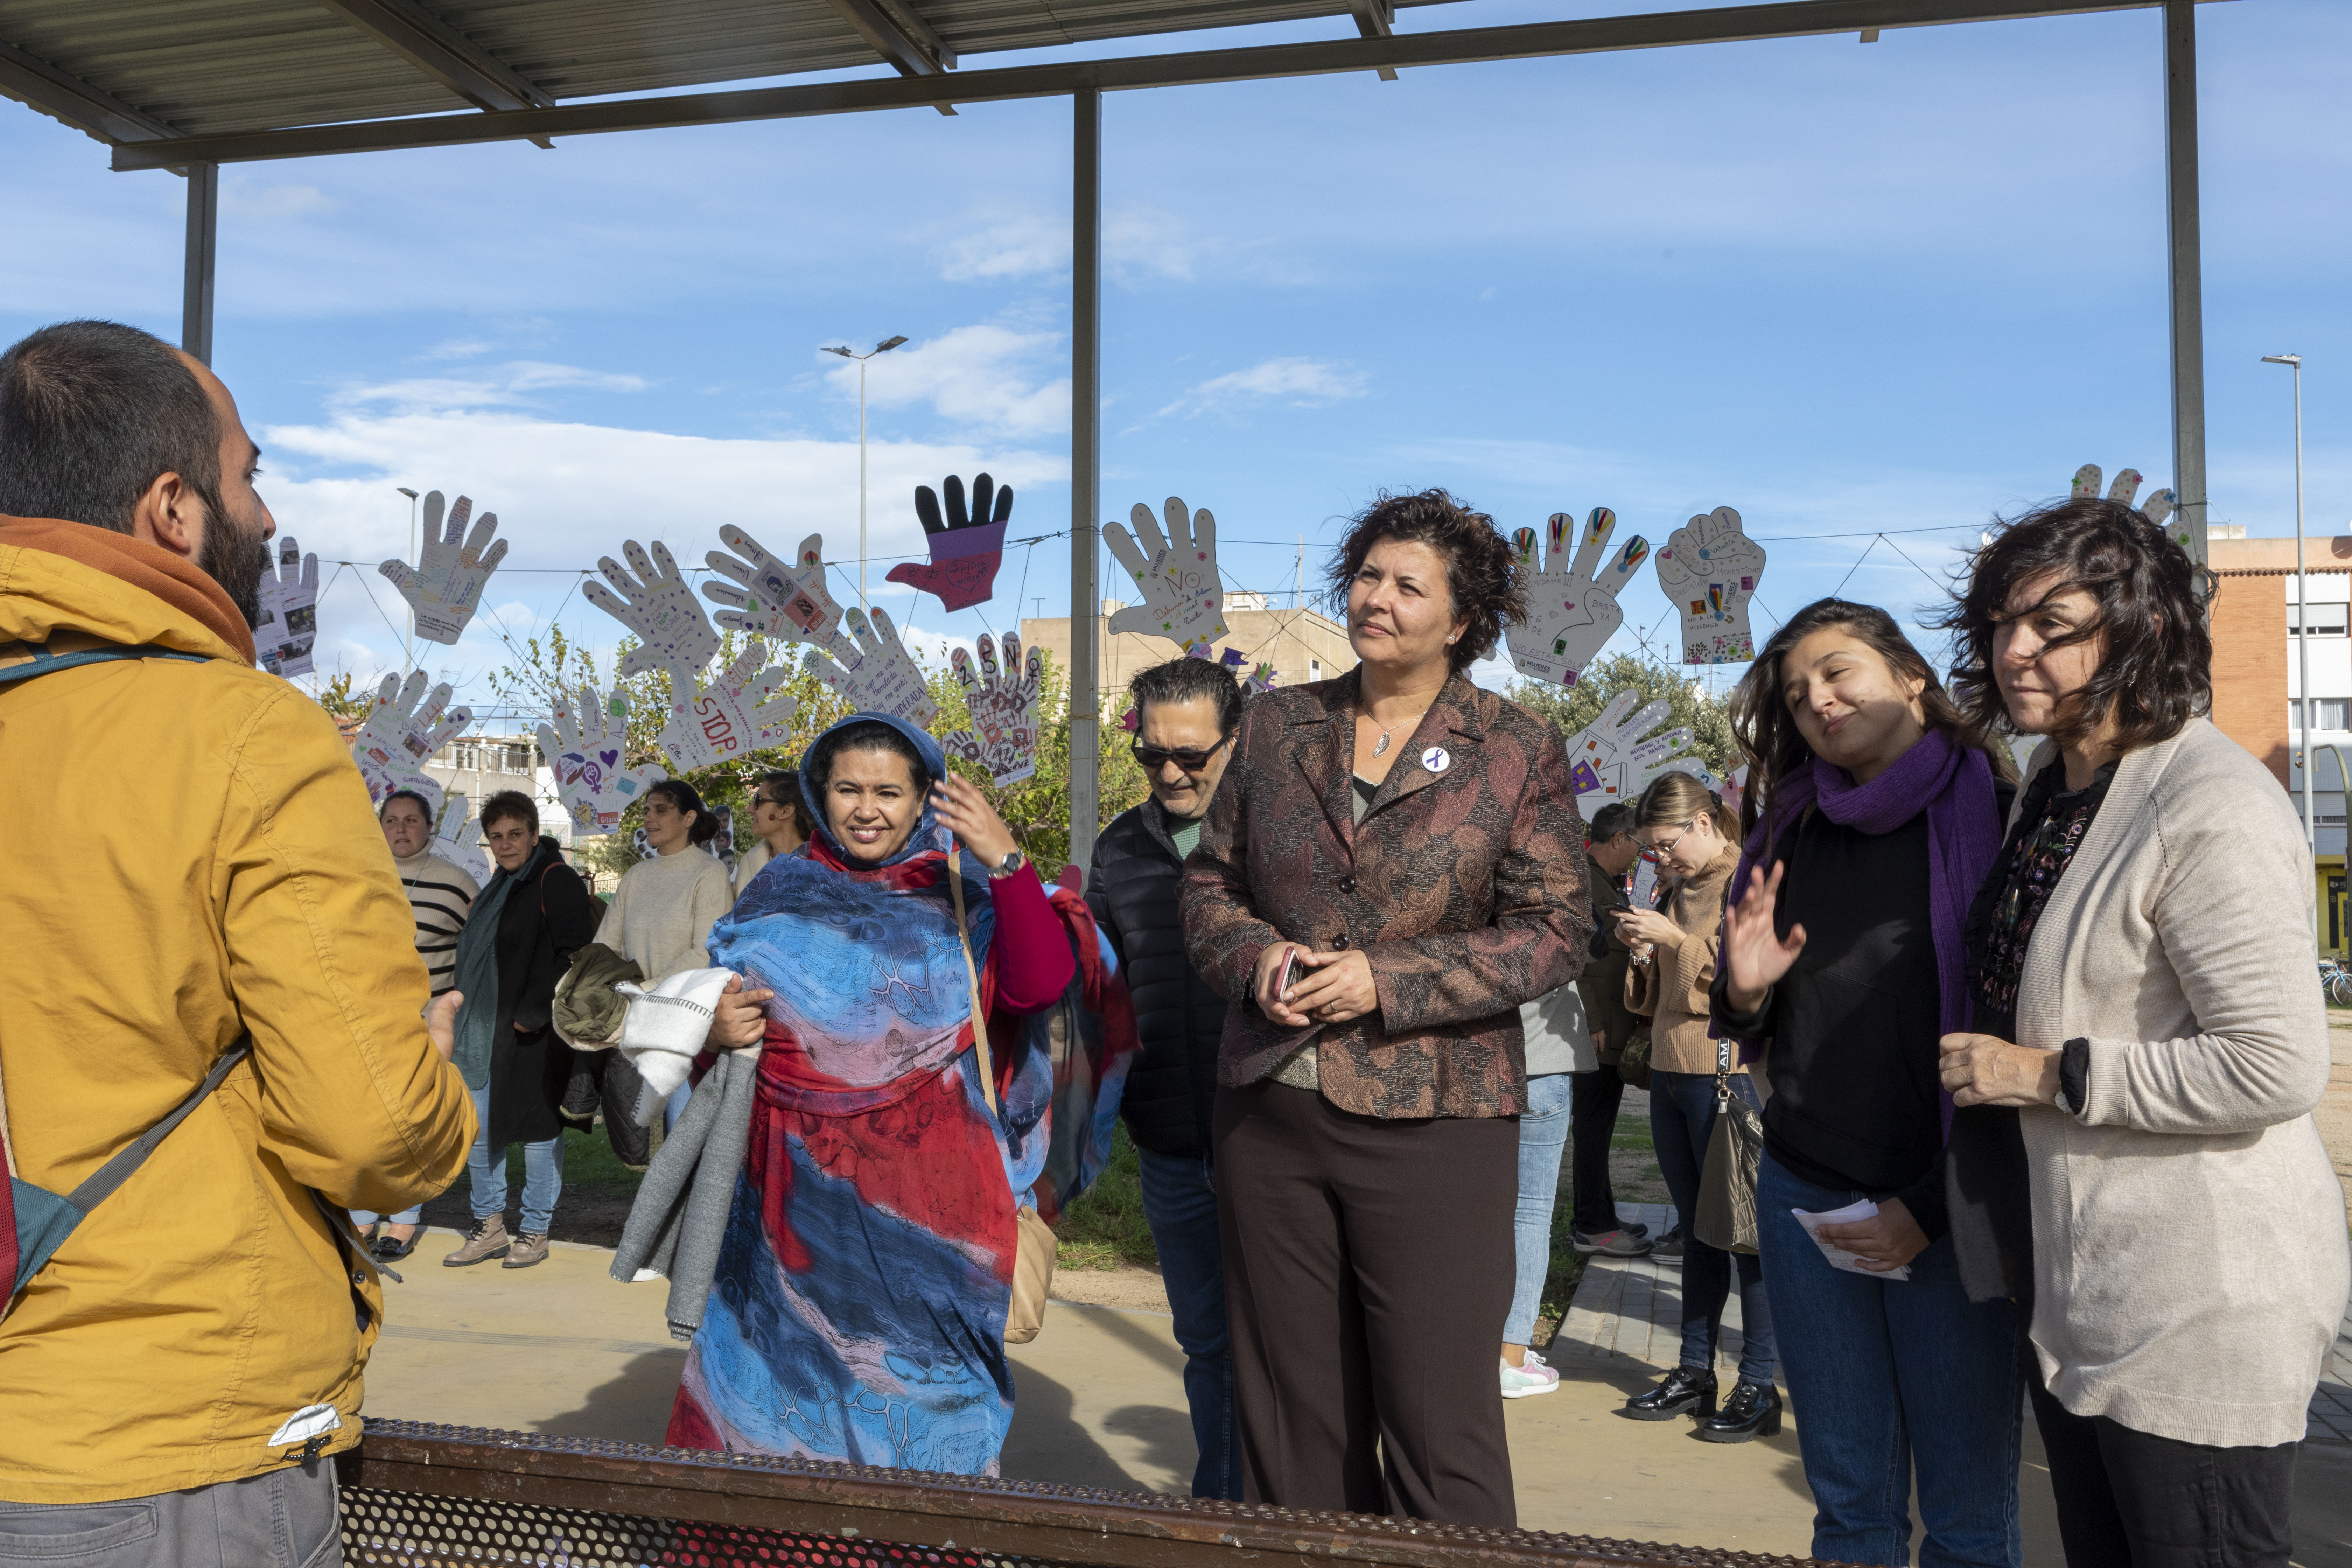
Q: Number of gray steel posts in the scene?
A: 3